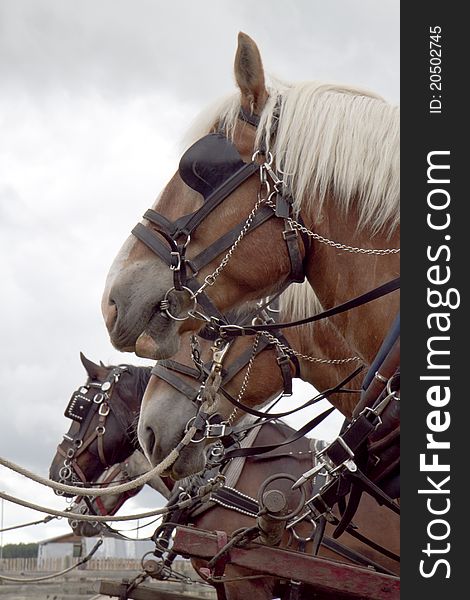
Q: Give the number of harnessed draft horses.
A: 4